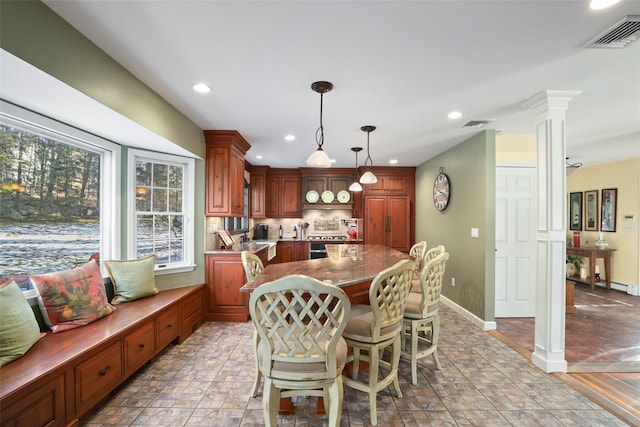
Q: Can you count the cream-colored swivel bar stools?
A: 6